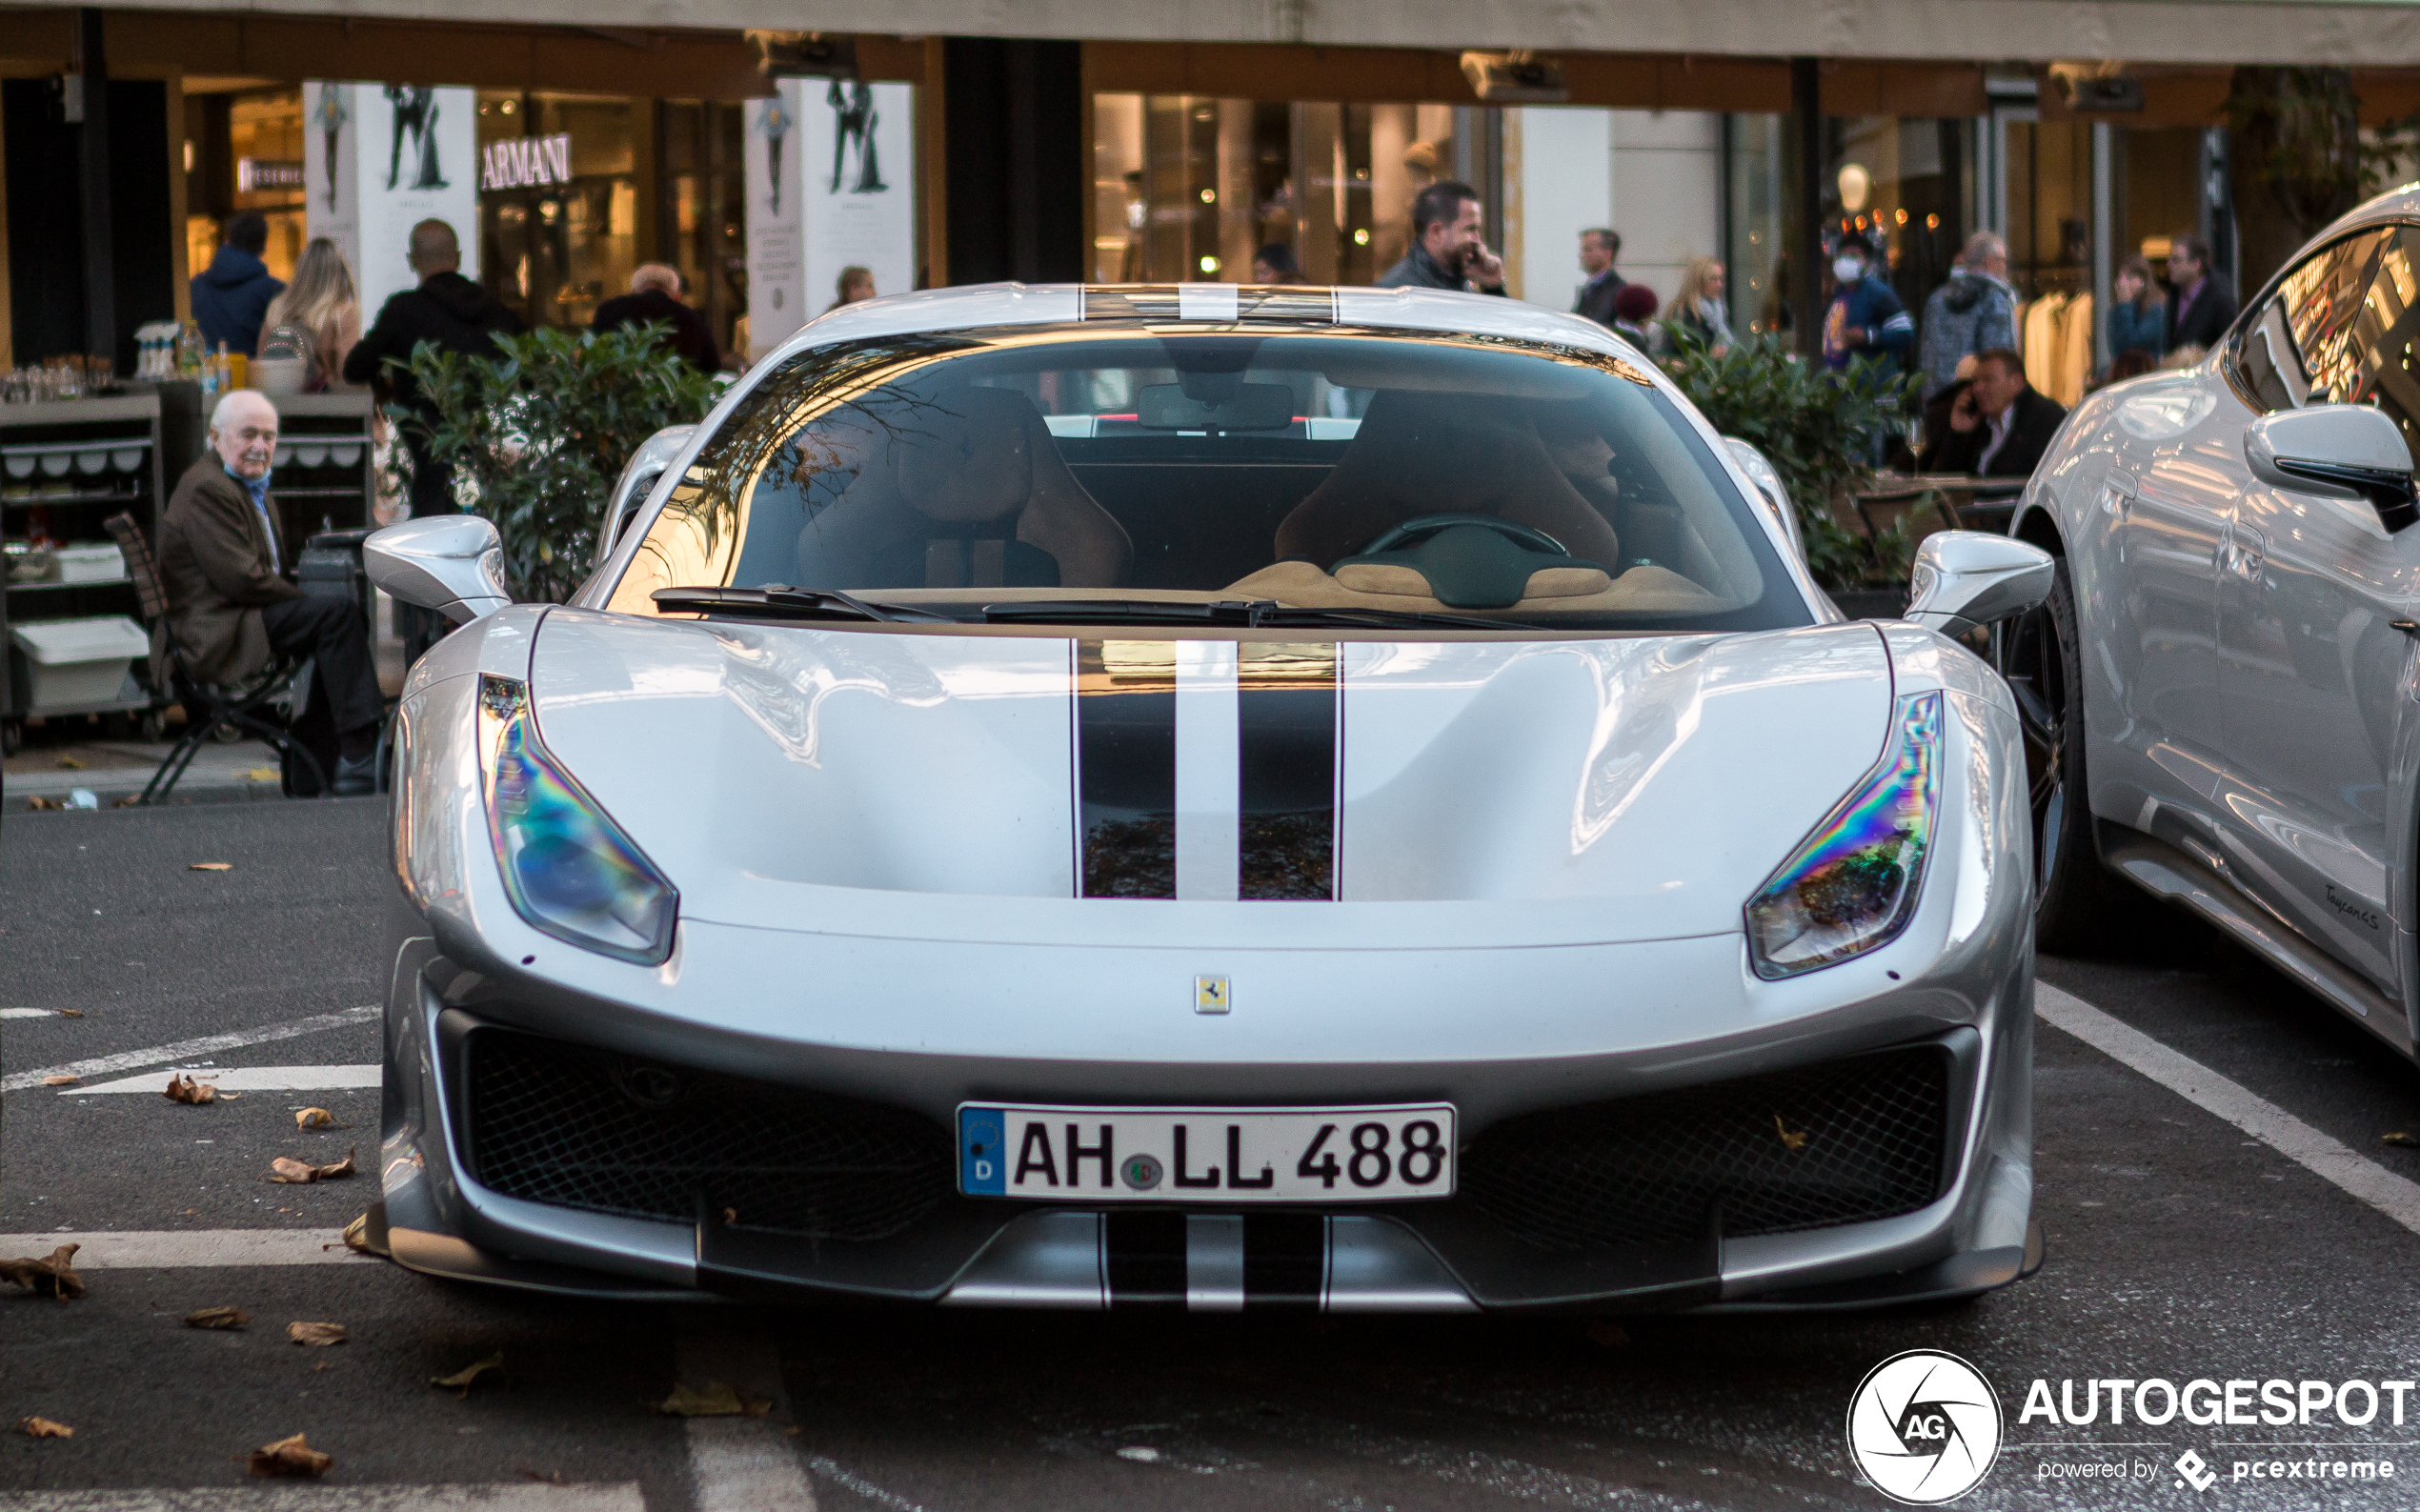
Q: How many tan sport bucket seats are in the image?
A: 2